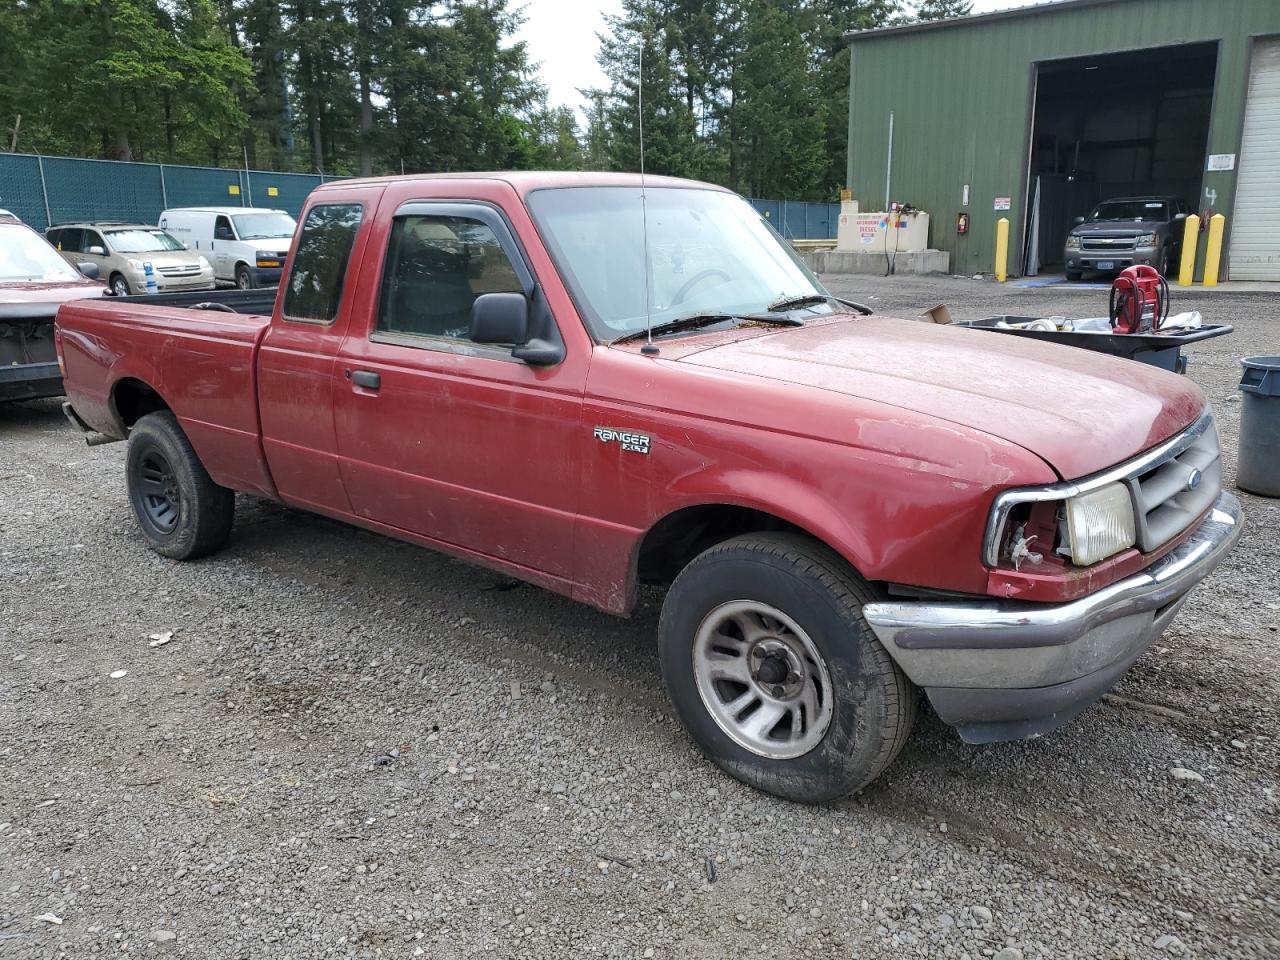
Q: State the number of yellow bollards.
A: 3